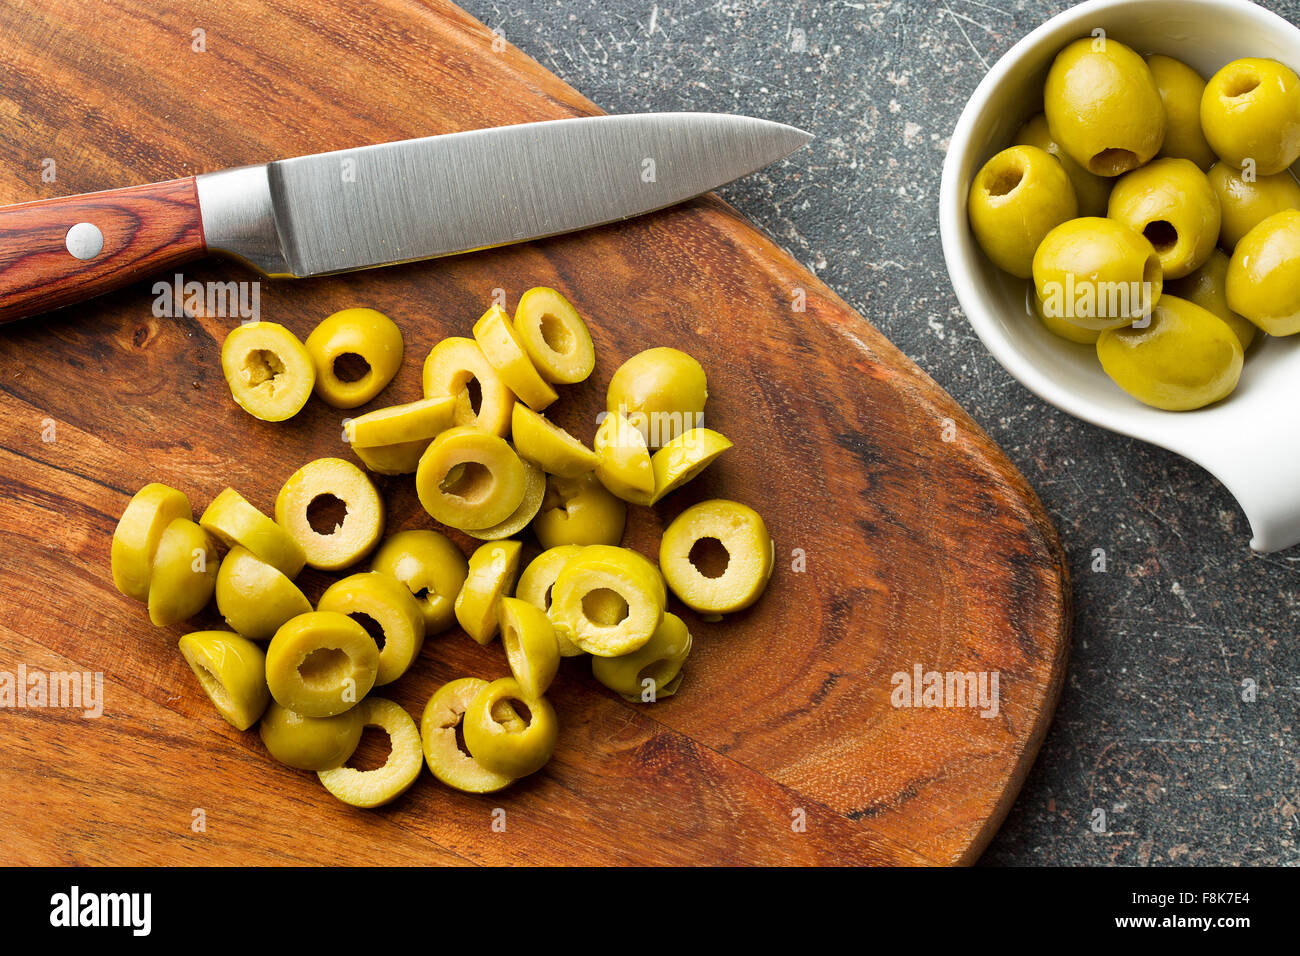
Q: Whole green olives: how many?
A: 12